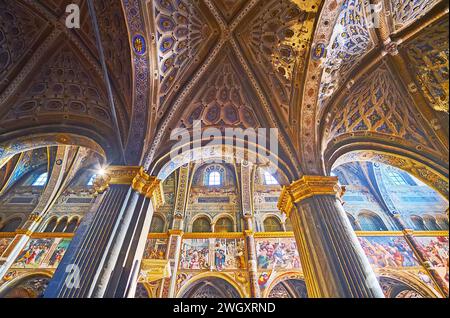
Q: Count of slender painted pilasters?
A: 4